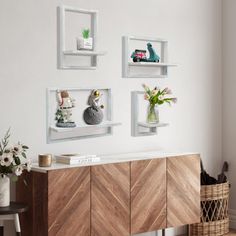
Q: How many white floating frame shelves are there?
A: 4